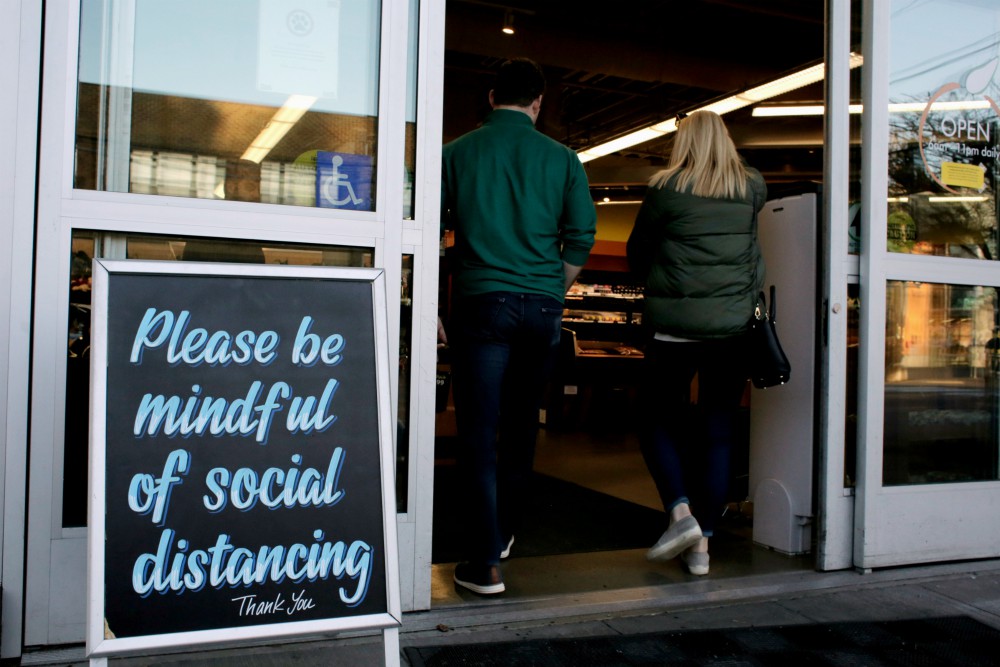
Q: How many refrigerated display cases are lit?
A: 1